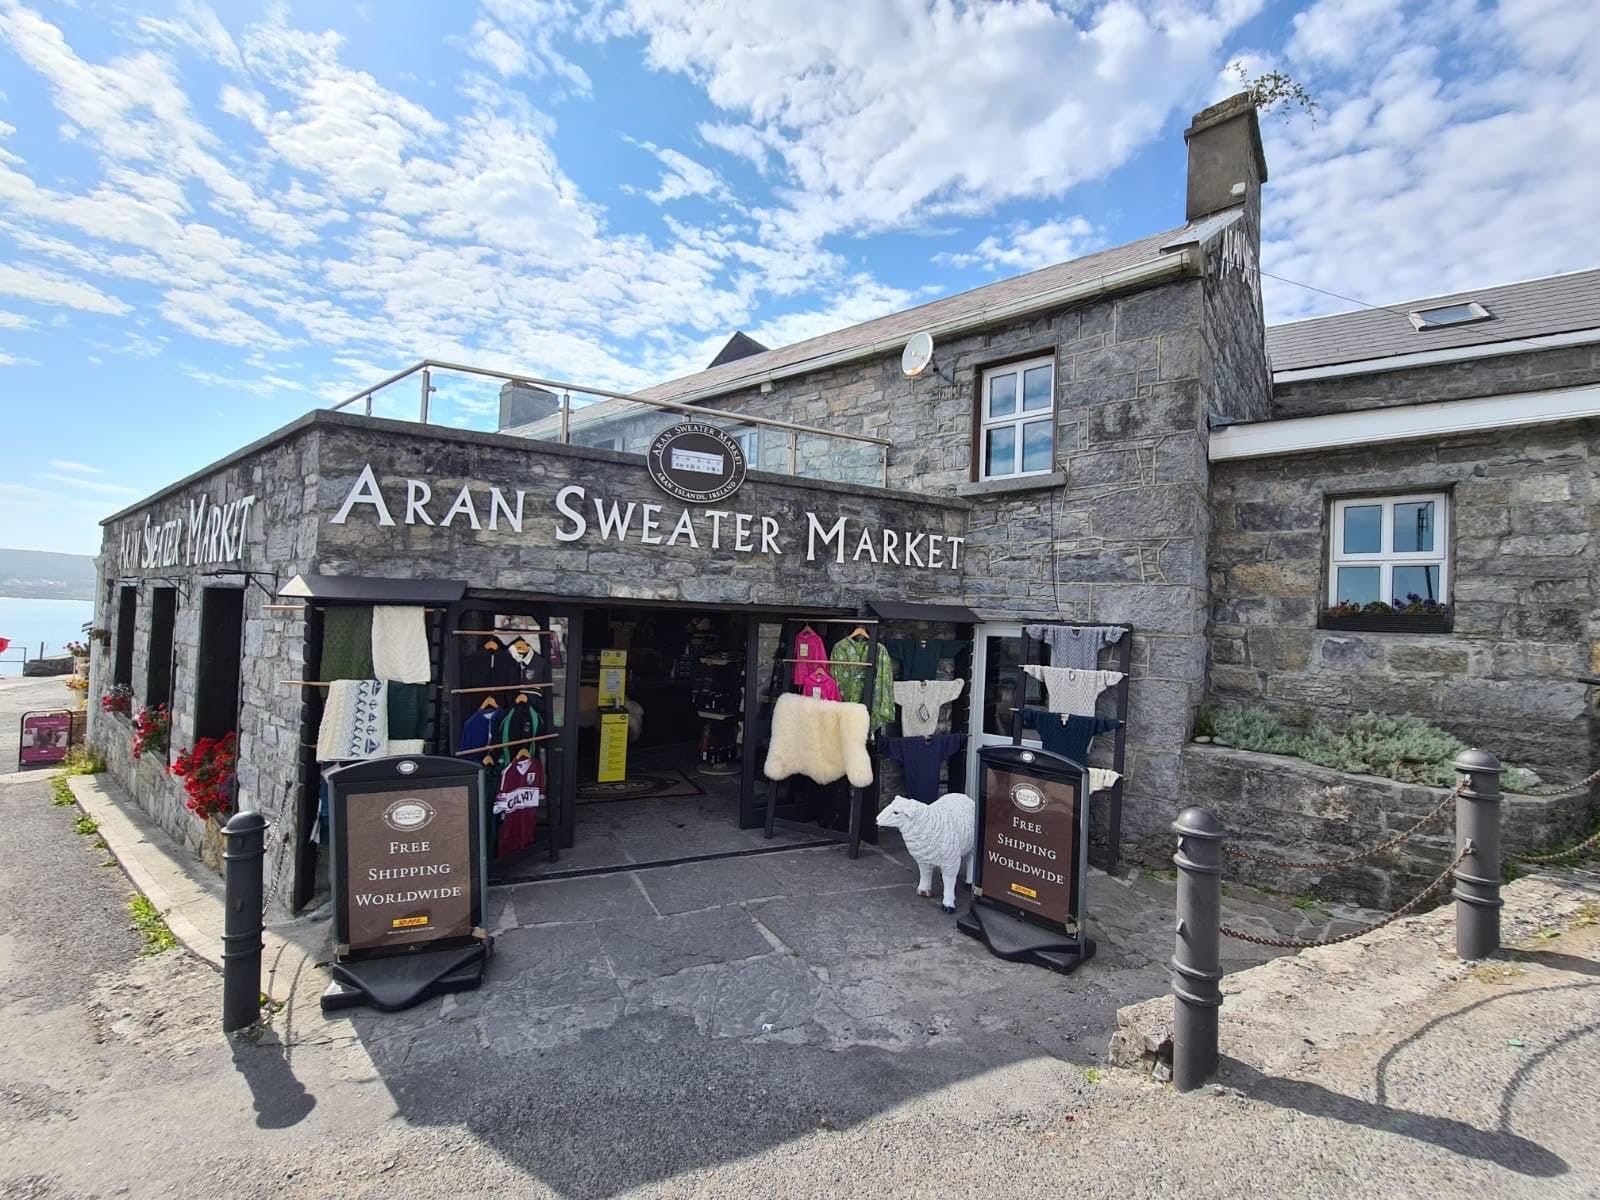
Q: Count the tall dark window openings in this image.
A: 3